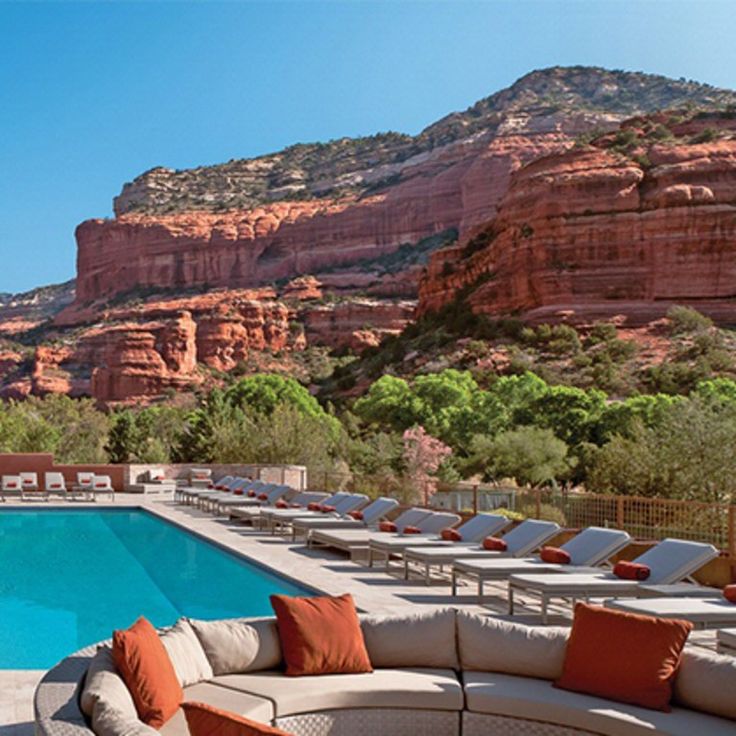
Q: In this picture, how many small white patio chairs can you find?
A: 5